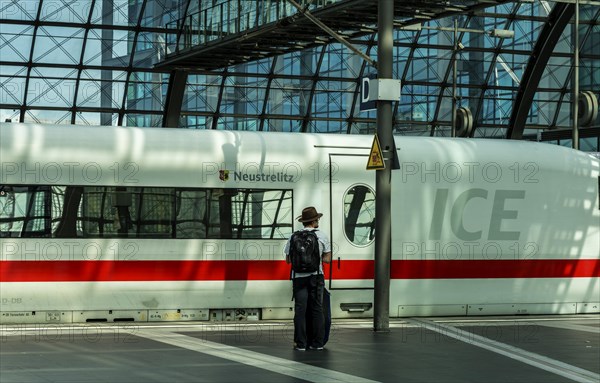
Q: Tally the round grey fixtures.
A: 2